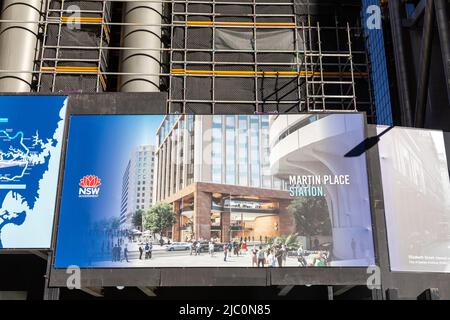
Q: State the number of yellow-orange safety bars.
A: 4